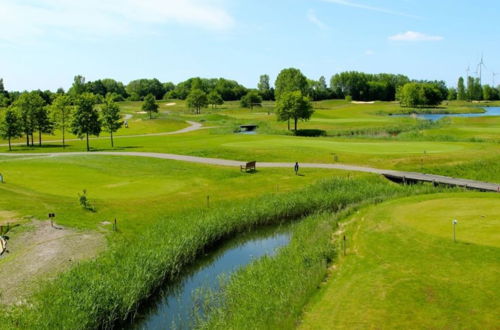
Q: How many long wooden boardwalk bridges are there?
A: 1